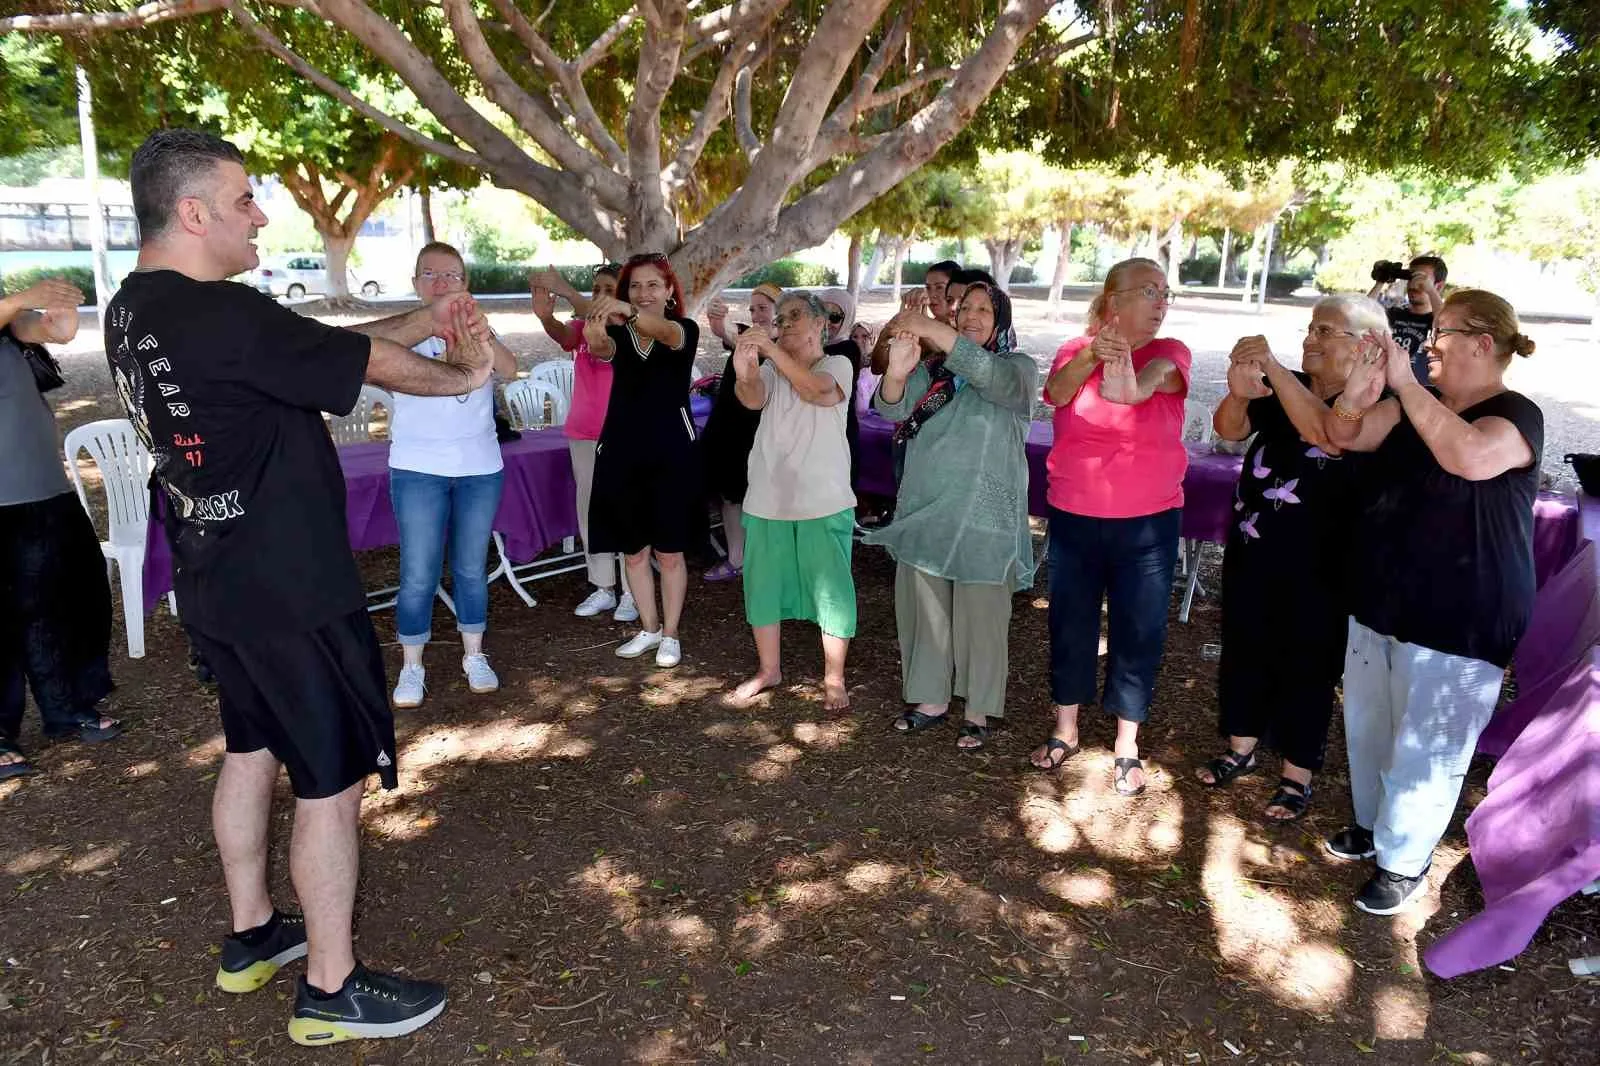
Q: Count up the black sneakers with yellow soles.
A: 2